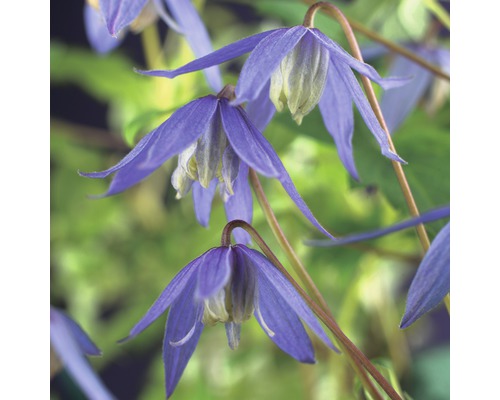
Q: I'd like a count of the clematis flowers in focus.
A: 3